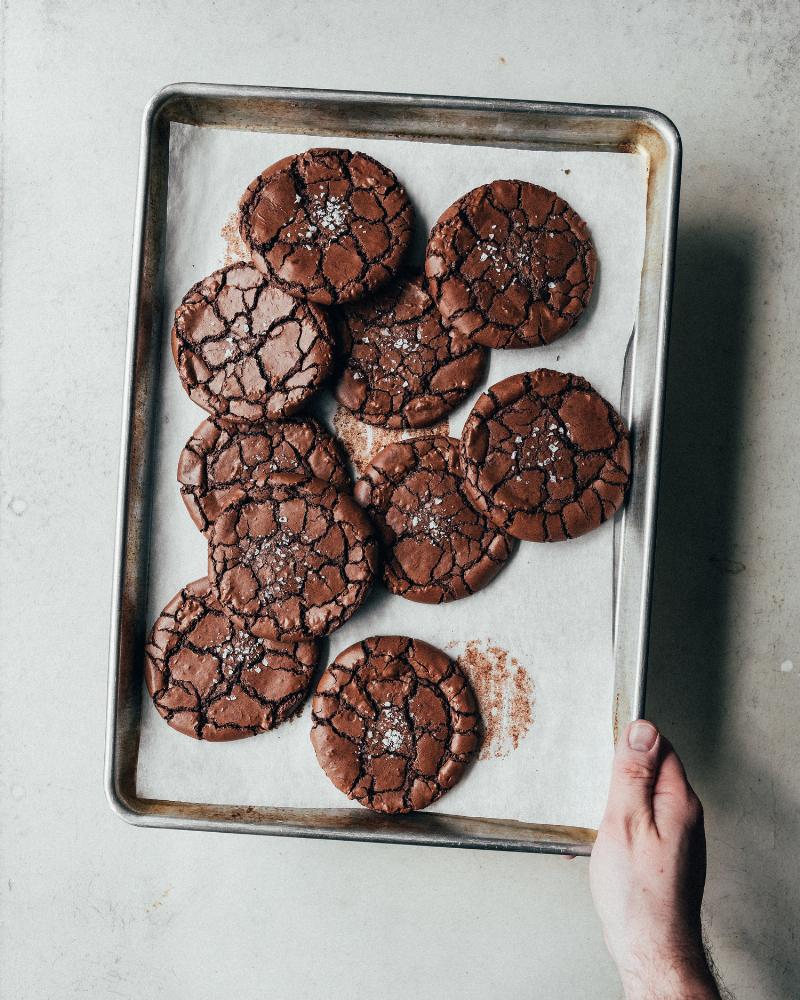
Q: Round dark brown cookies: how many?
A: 10